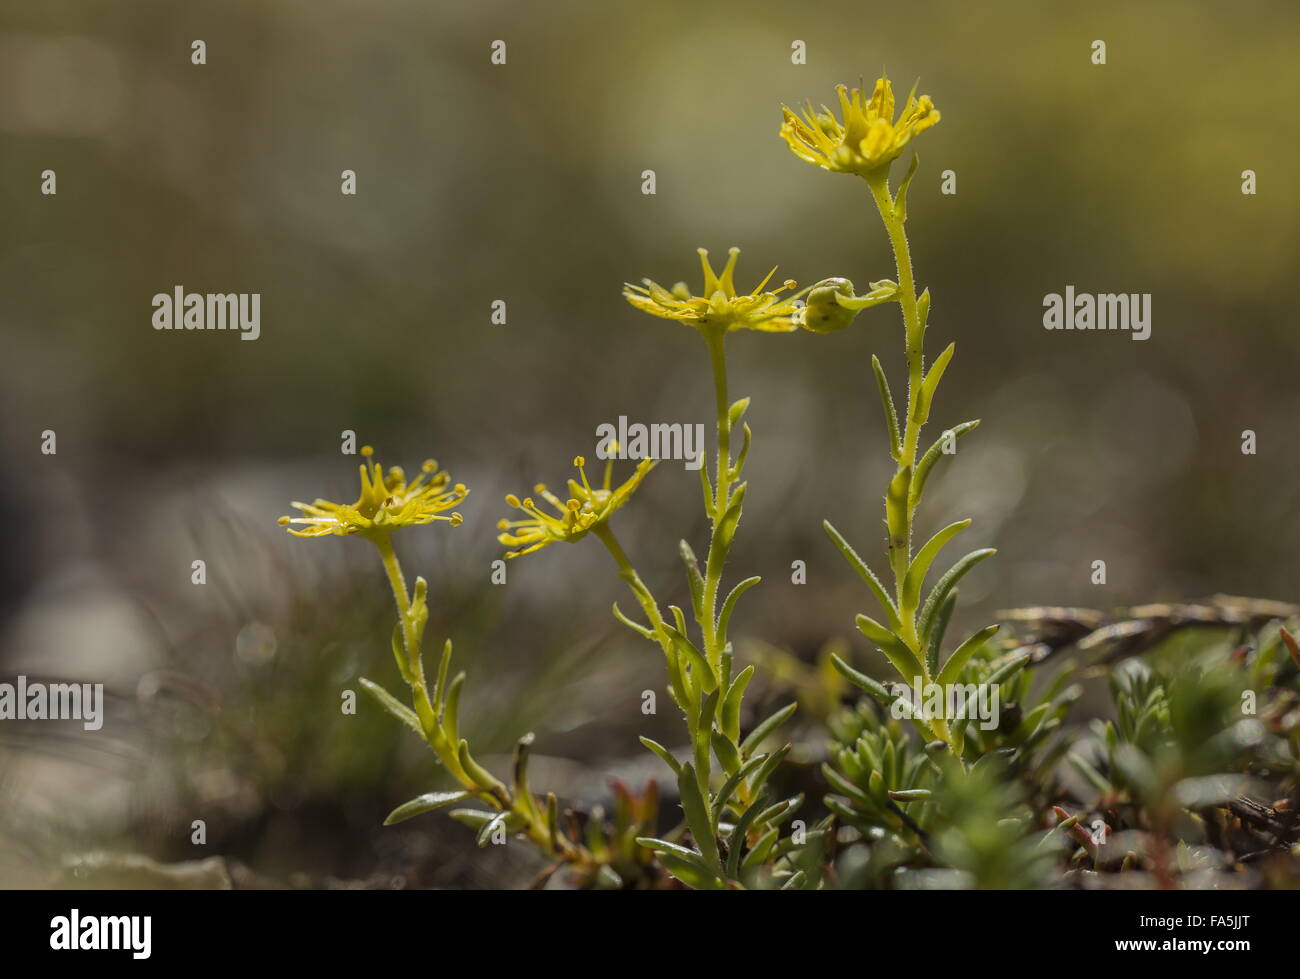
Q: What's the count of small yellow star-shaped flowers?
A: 4